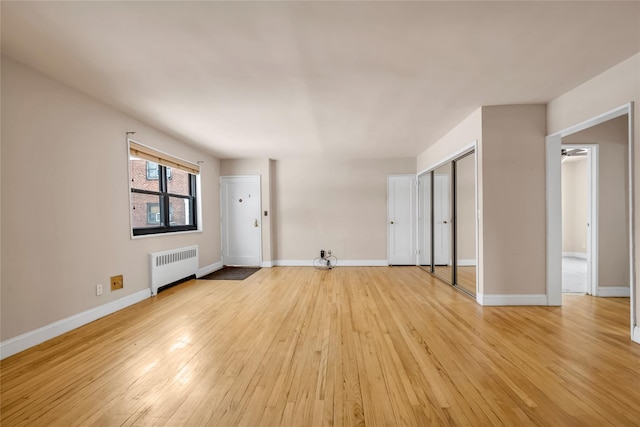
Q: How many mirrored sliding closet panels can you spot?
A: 3